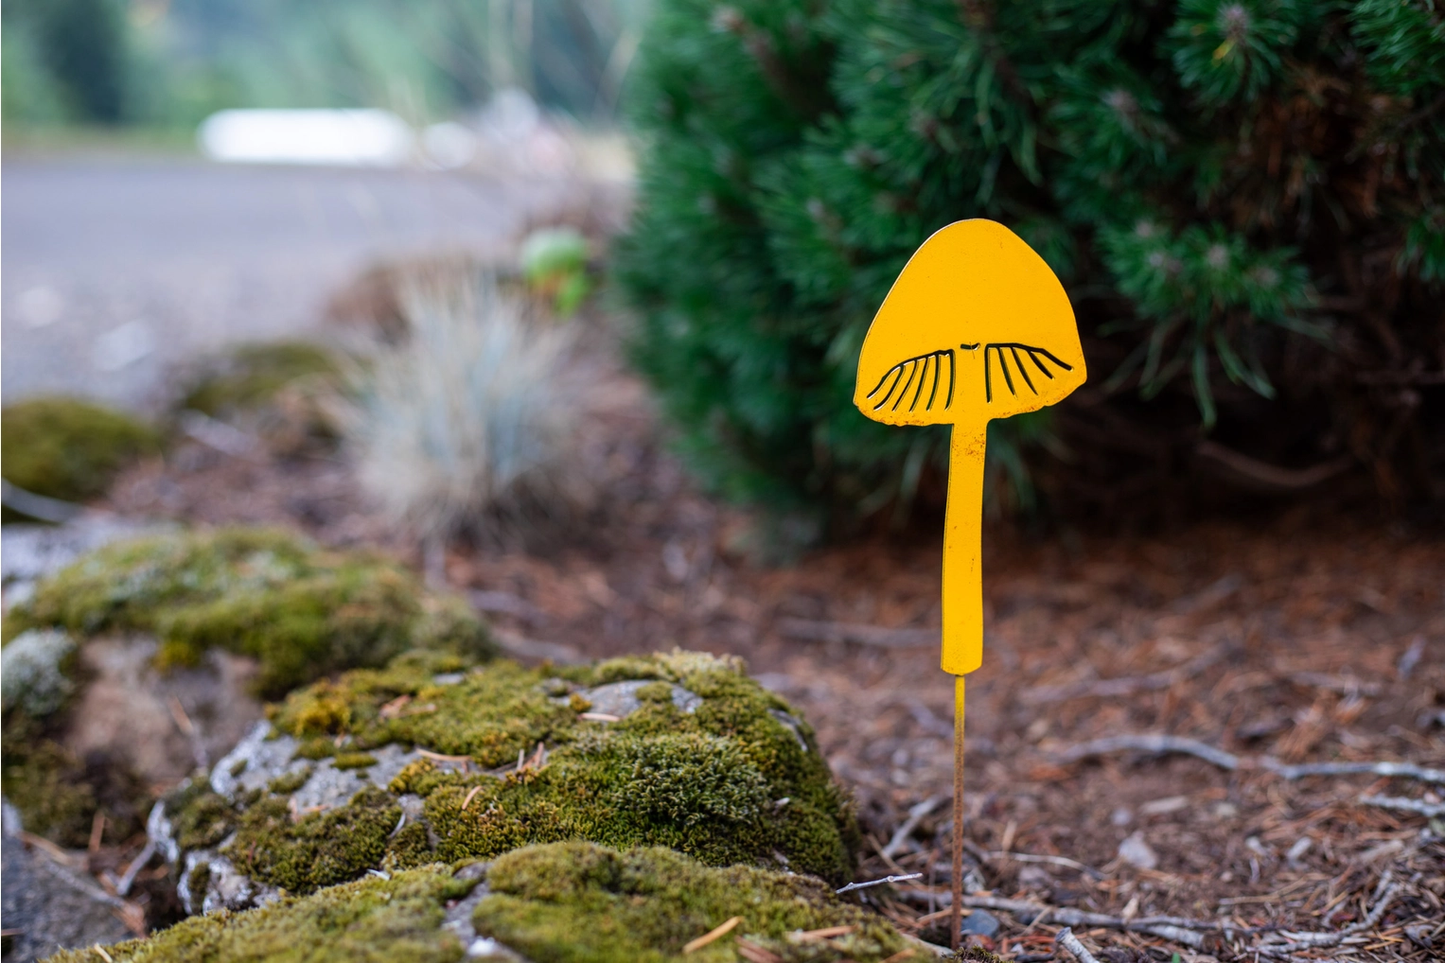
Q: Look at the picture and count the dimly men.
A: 0